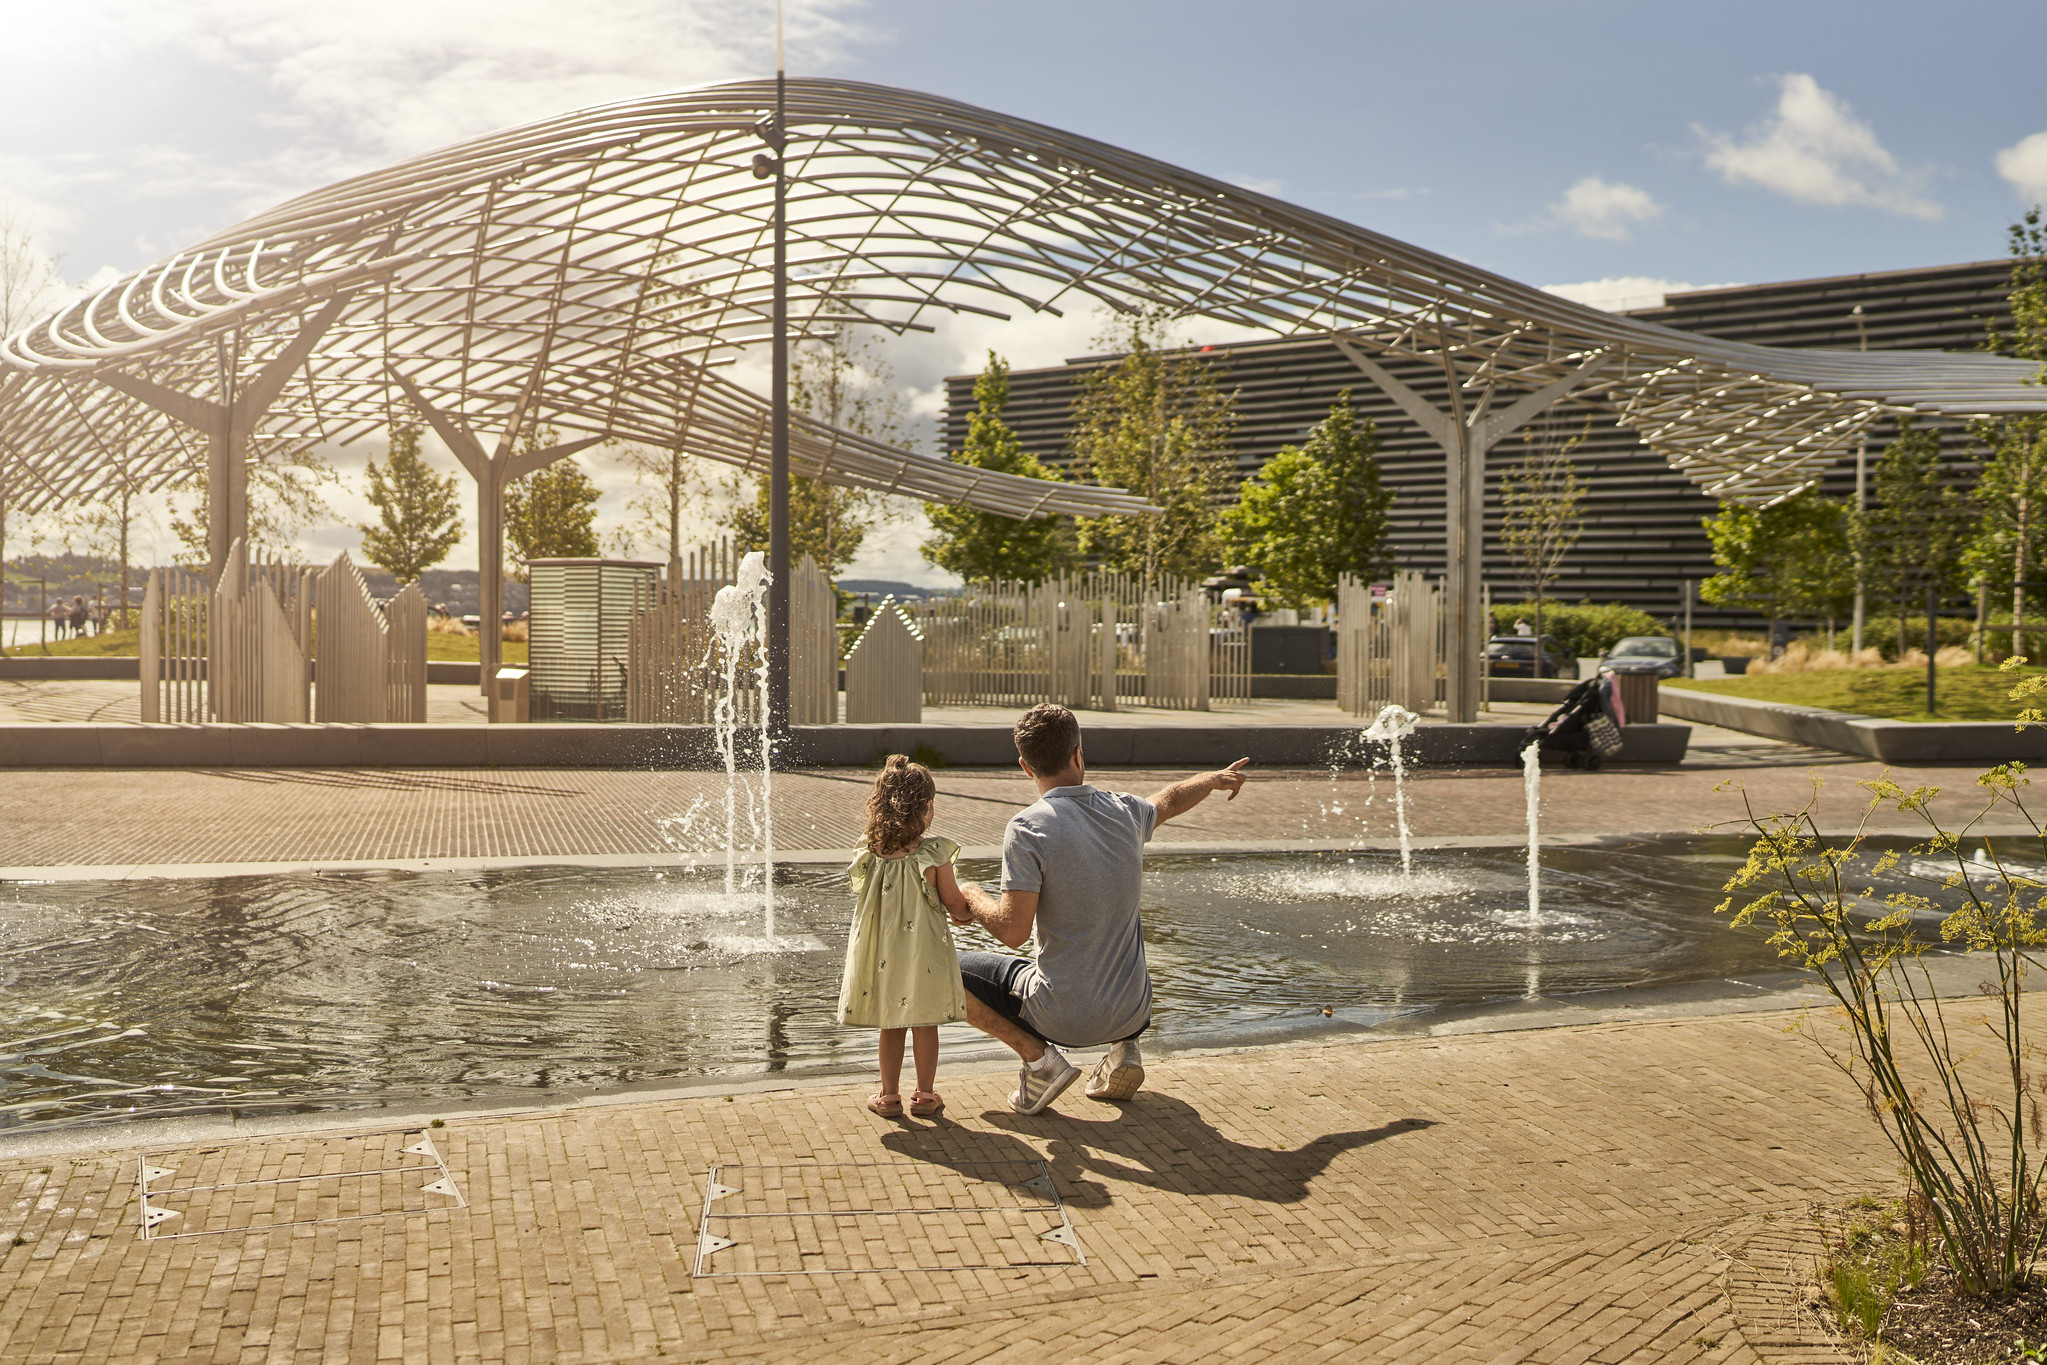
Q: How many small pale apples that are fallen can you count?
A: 0